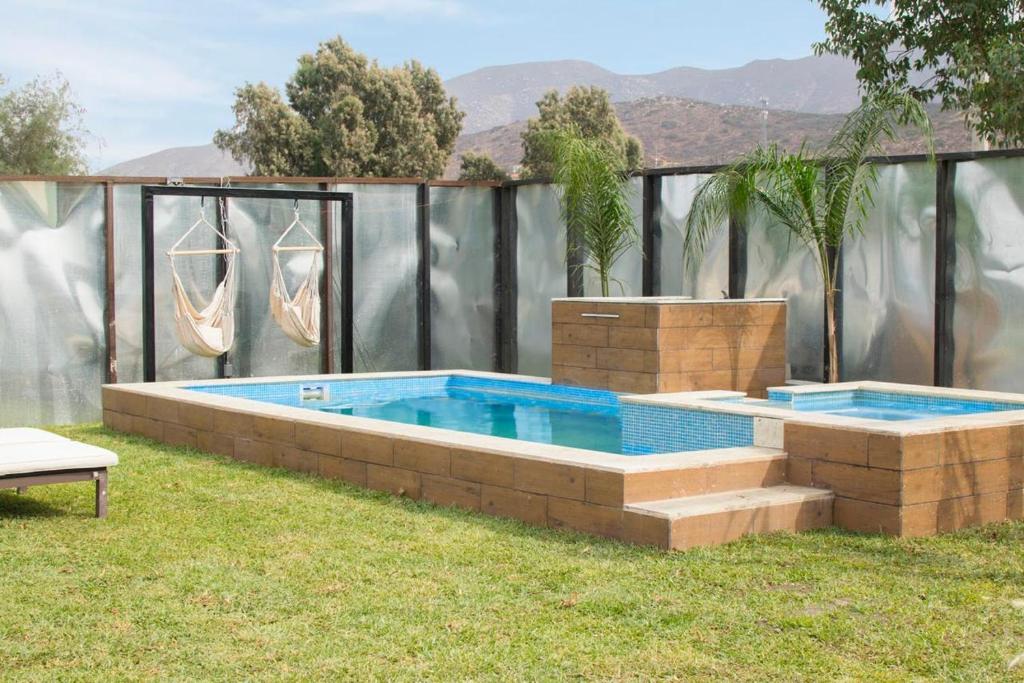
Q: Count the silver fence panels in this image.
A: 11